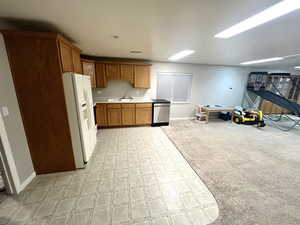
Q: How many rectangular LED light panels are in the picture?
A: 4